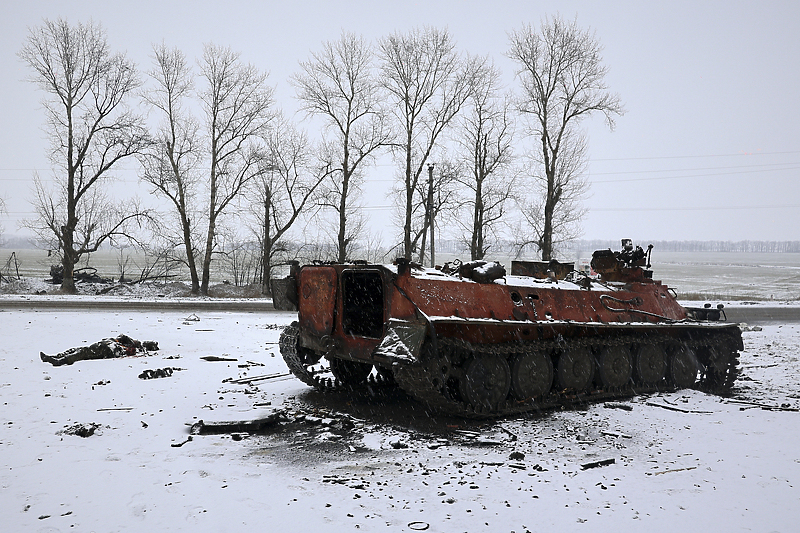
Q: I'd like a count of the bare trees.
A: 8